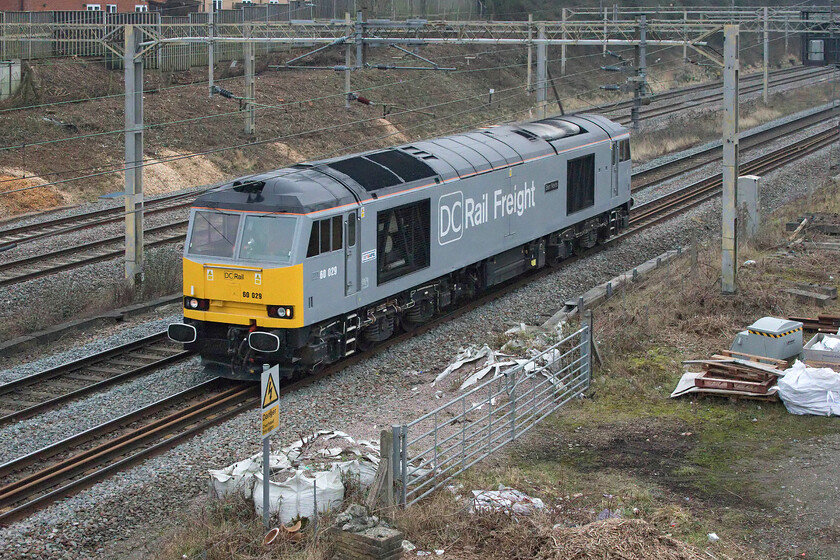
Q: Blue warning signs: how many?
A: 0